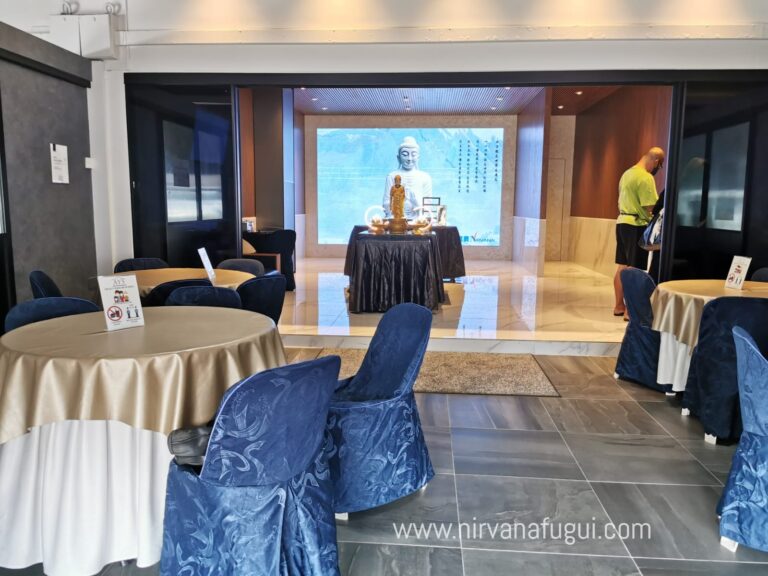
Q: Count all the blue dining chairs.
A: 13